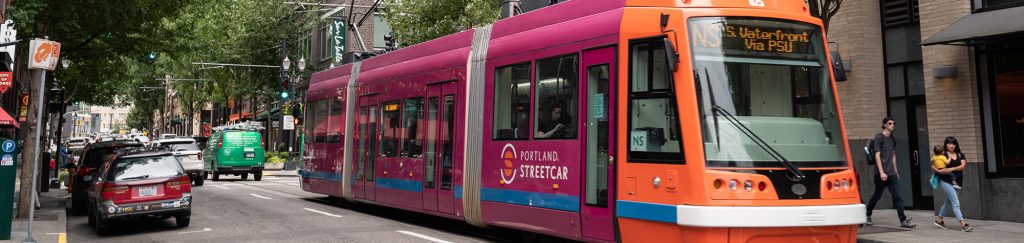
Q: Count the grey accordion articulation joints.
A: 2